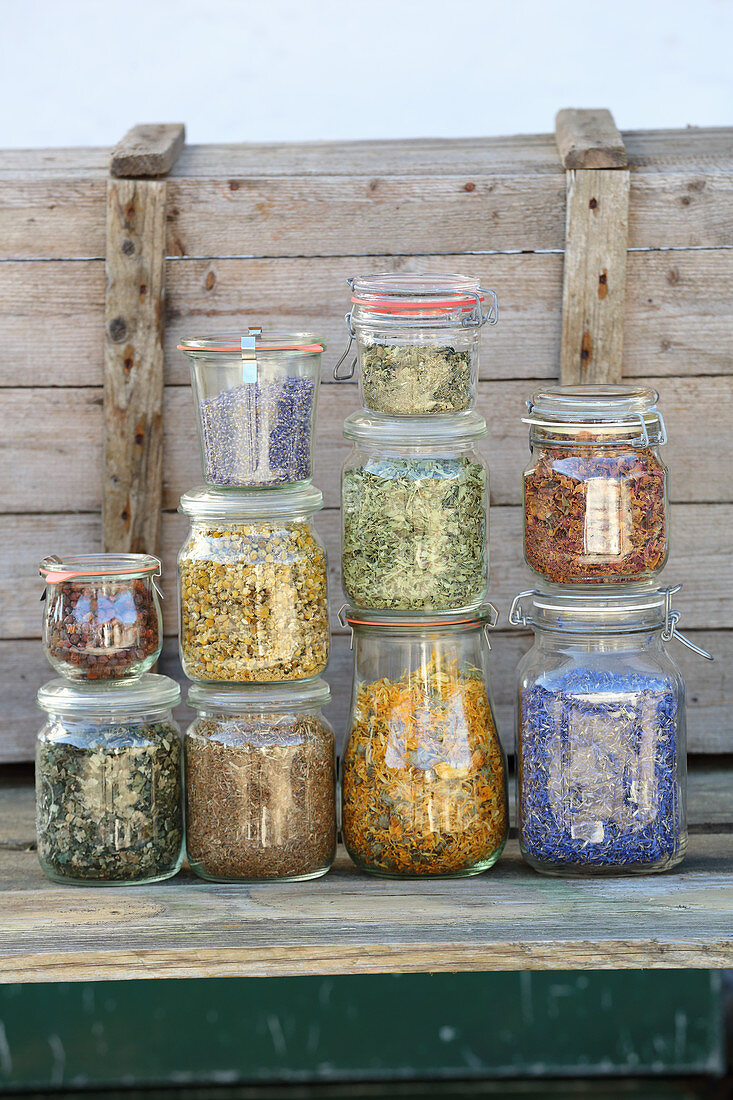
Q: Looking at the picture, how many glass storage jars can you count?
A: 10